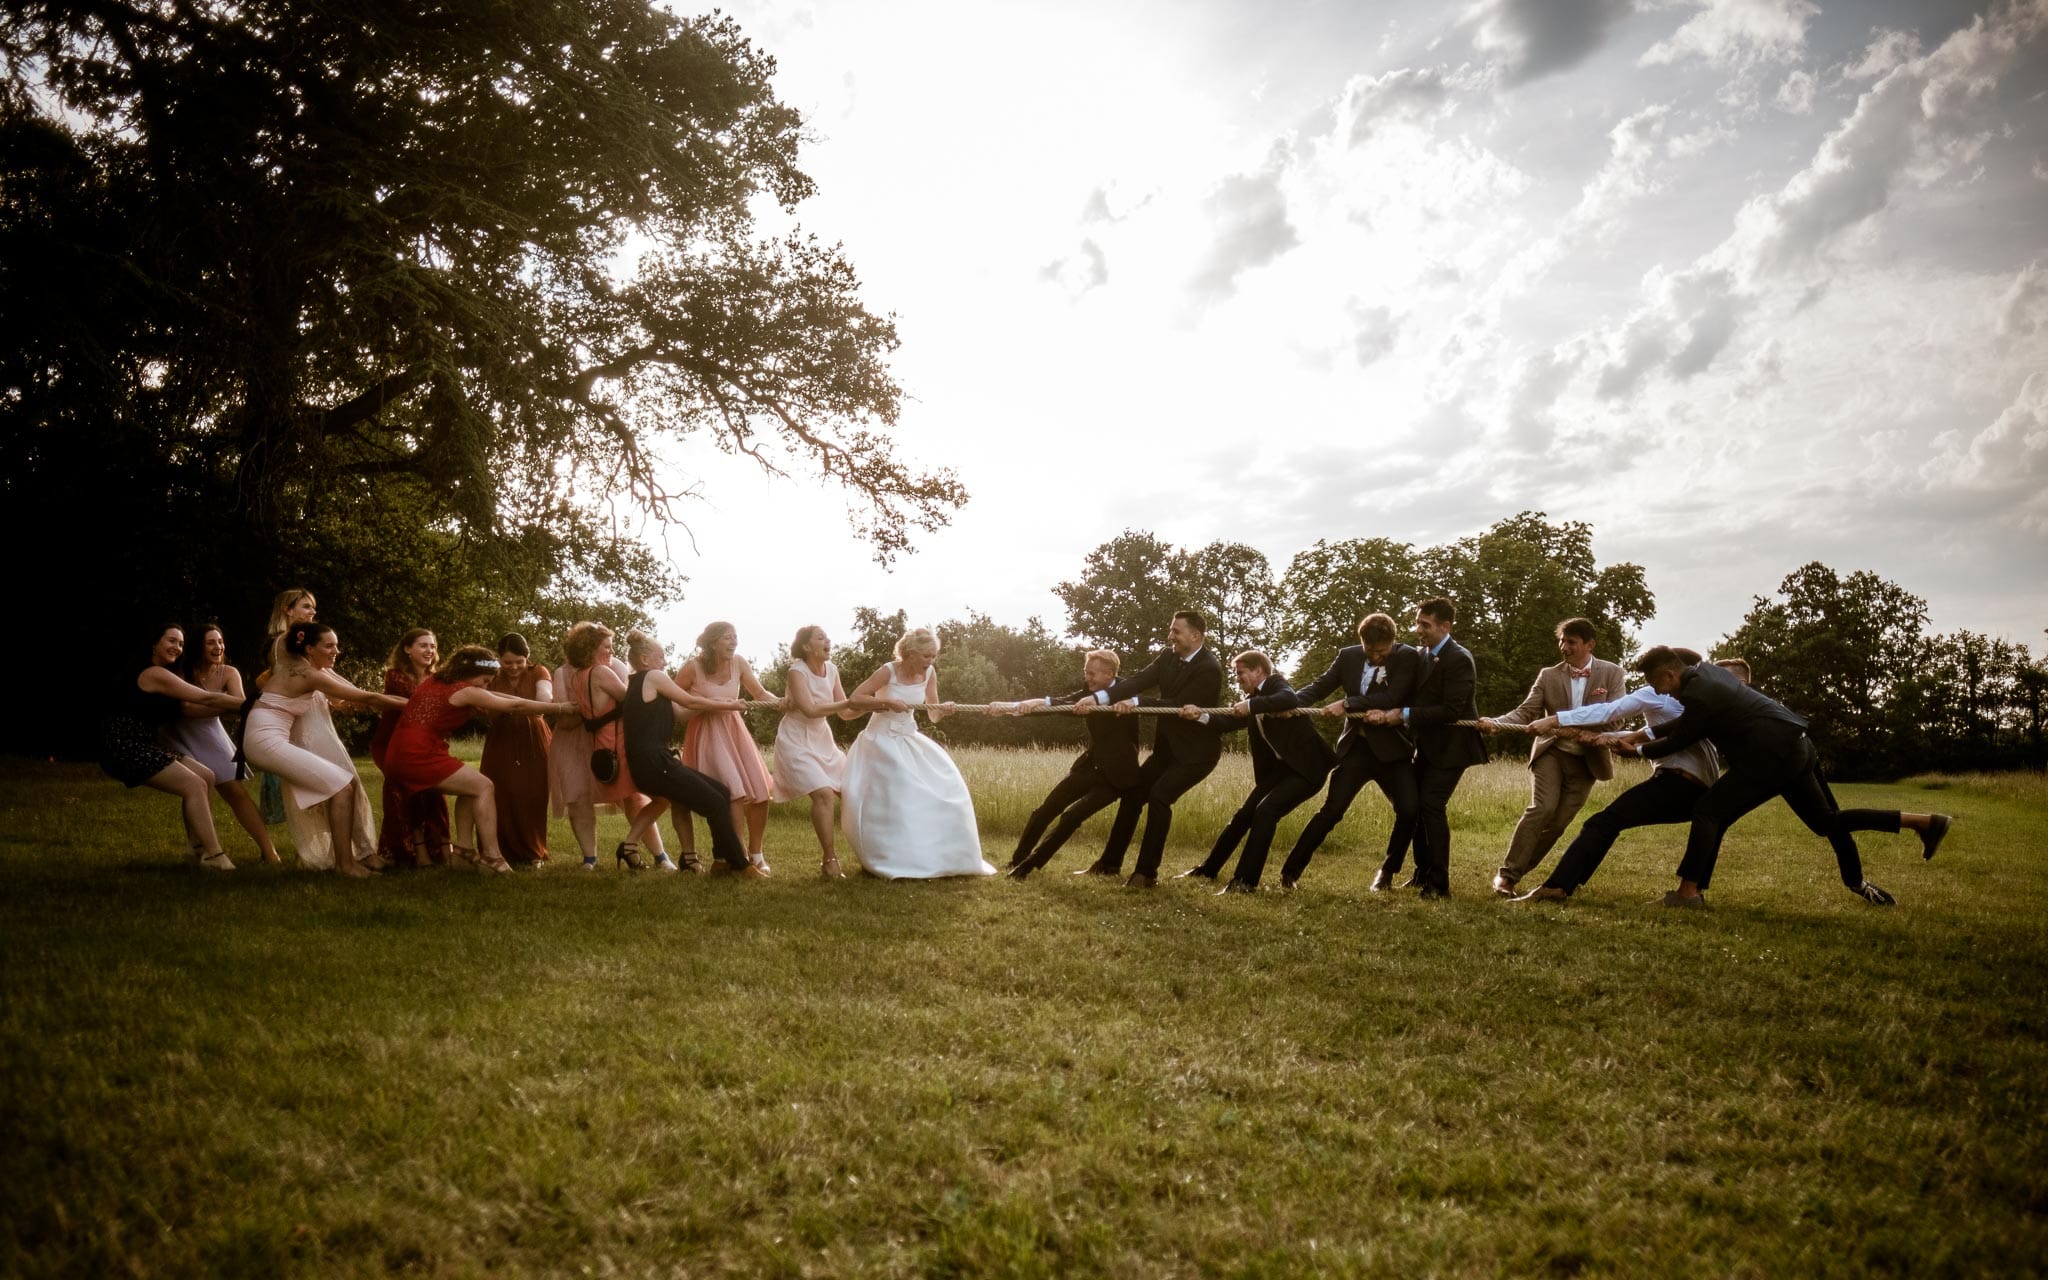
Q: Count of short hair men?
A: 9